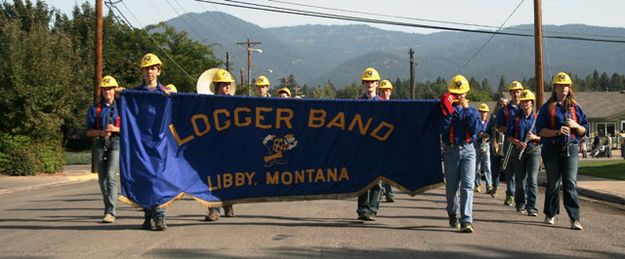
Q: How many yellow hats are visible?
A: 13